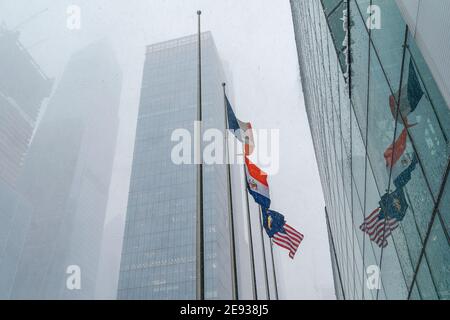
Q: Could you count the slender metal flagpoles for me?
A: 5